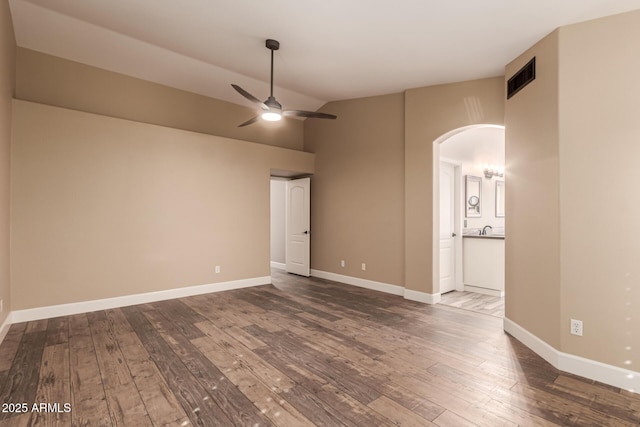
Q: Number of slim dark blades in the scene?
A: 3